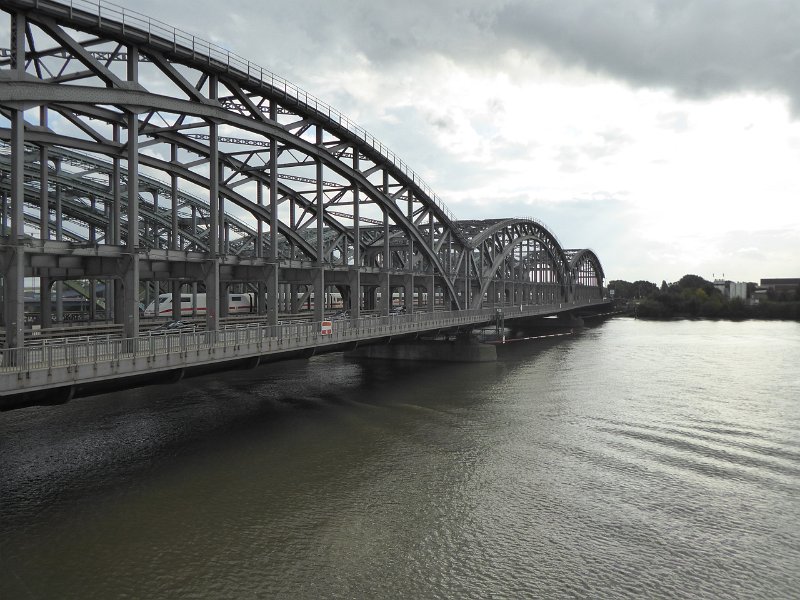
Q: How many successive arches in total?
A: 3